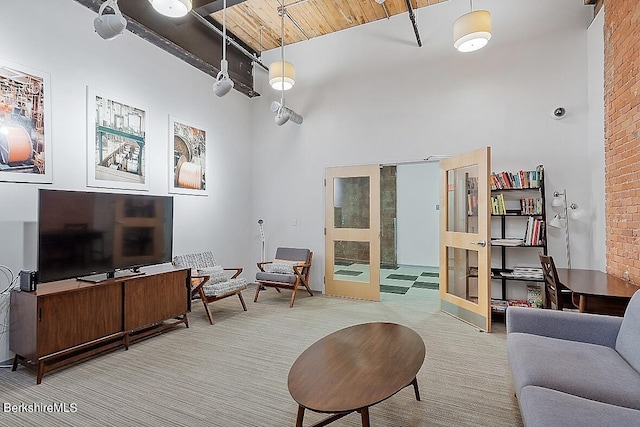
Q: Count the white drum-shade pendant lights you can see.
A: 3